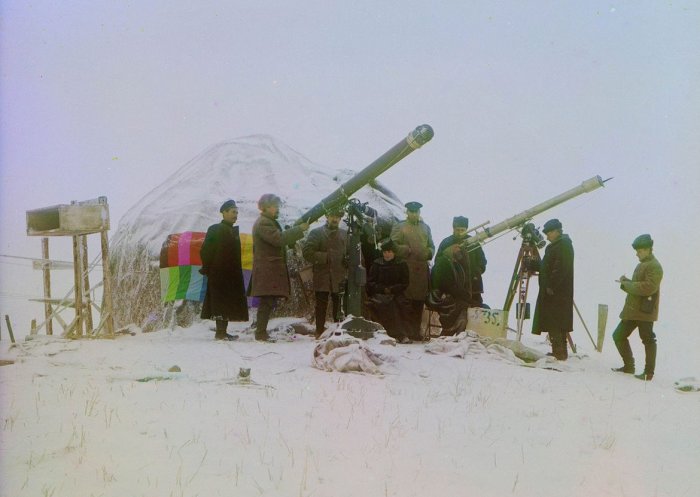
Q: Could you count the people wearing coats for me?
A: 9